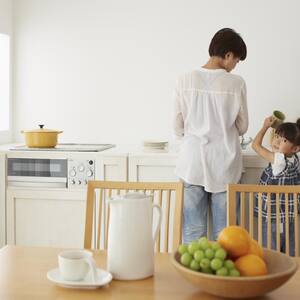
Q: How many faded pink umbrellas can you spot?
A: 0